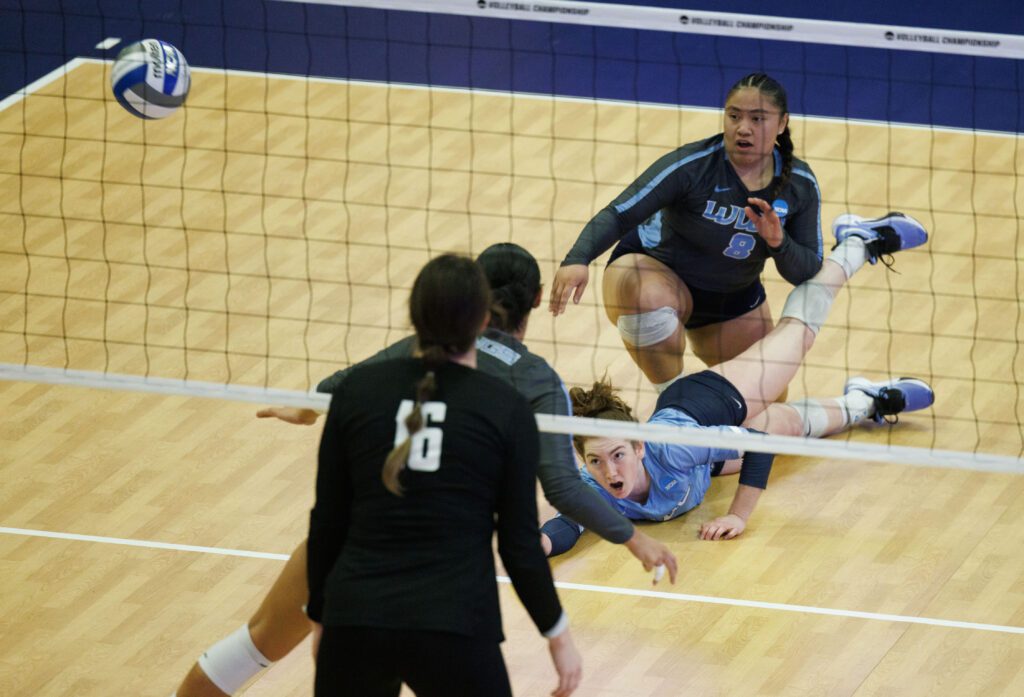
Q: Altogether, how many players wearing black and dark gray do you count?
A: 3